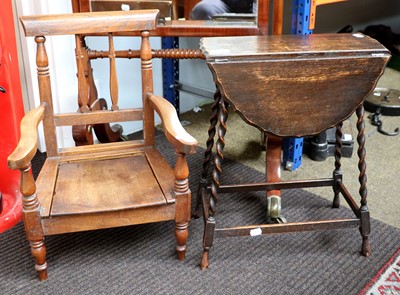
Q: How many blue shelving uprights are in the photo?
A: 2